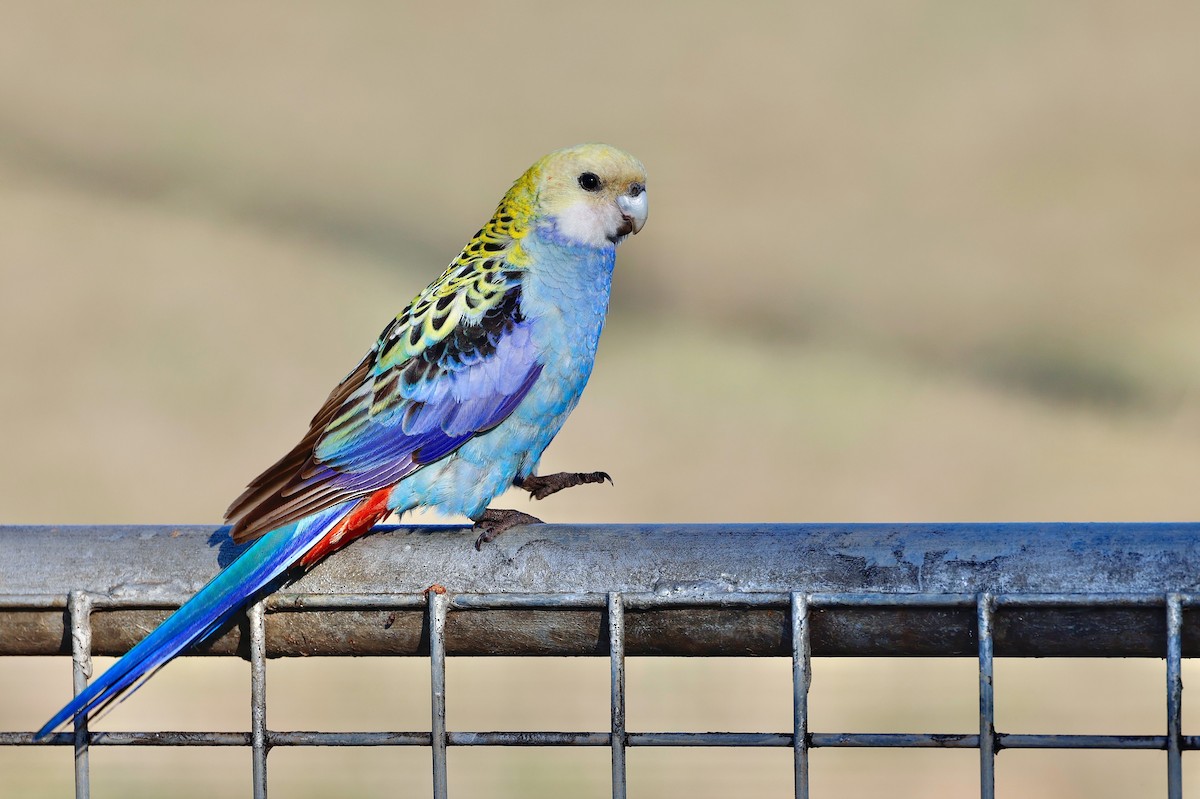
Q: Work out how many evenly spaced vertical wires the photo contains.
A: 7